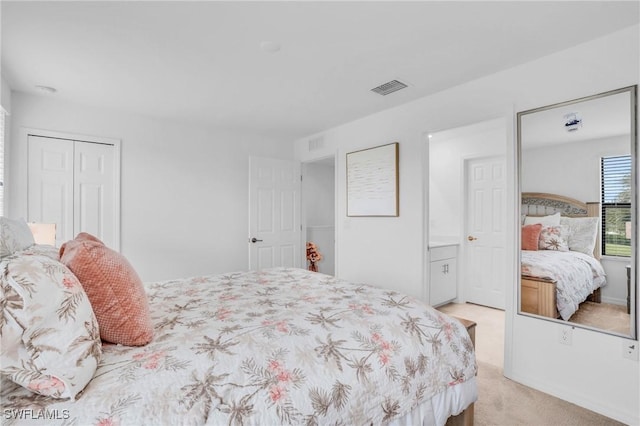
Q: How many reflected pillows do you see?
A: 4